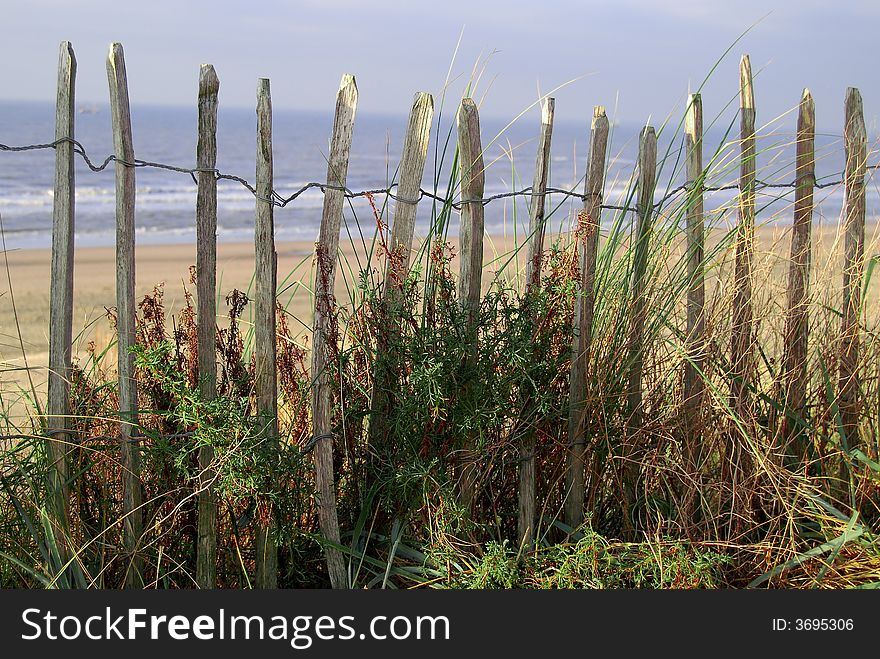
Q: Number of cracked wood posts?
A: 14